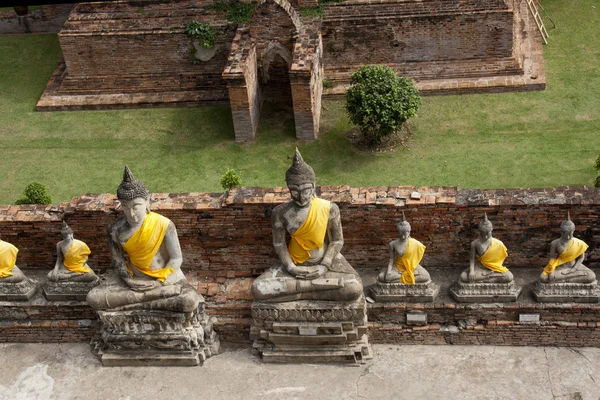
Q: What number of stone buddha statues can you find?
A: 7